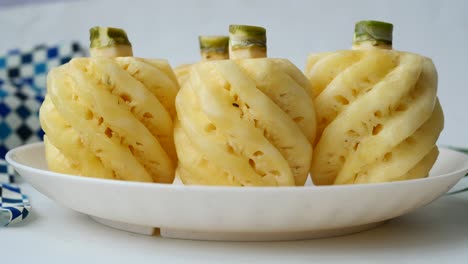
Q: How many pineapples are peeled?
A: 4